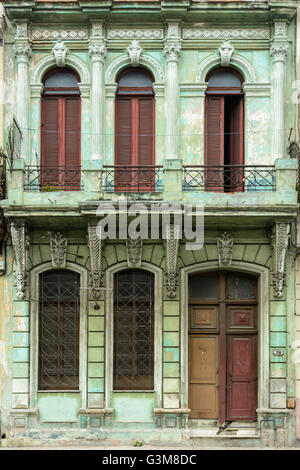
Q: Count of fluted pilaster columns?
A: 4